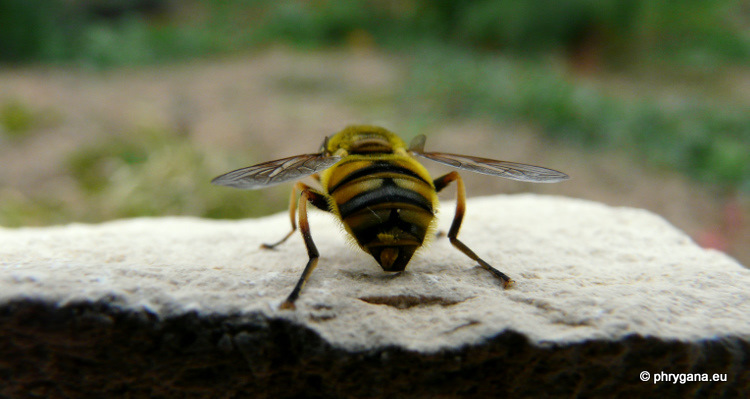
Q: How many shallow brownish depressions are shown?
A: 1